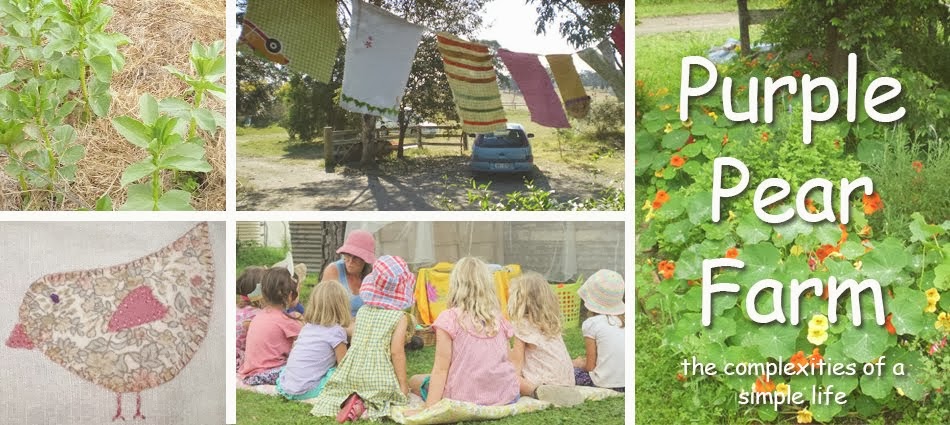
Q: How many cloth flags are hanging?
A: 8